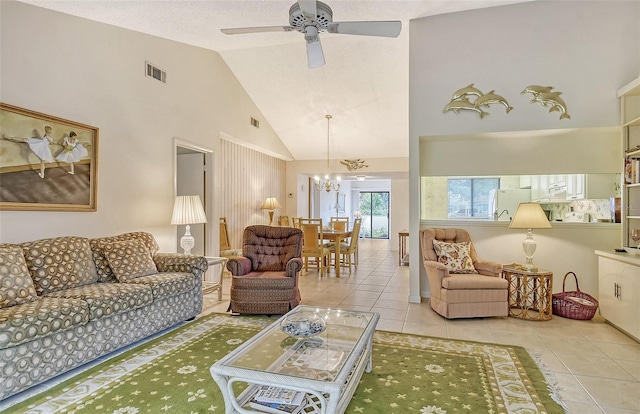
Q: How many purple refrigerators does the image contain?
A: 0